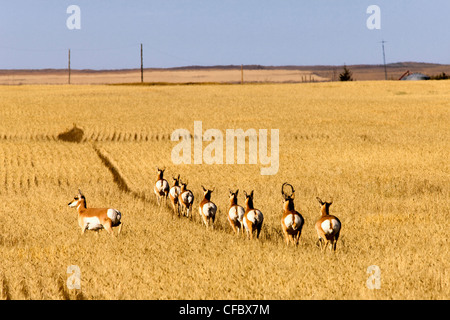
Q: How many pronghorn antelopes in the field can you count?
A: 9